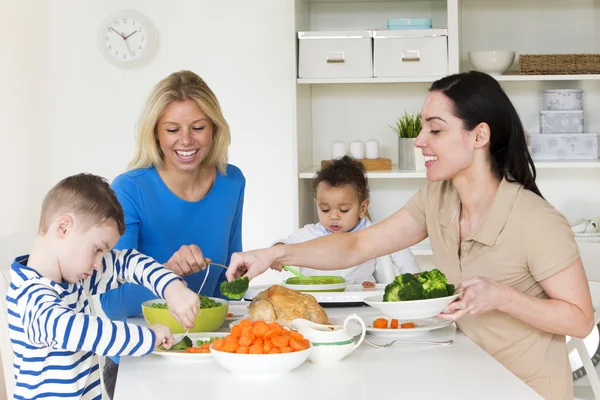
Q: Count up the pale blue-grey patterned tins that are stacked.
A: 3